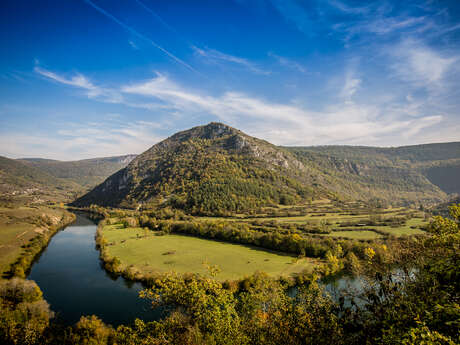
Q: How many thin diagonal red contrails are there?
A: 0